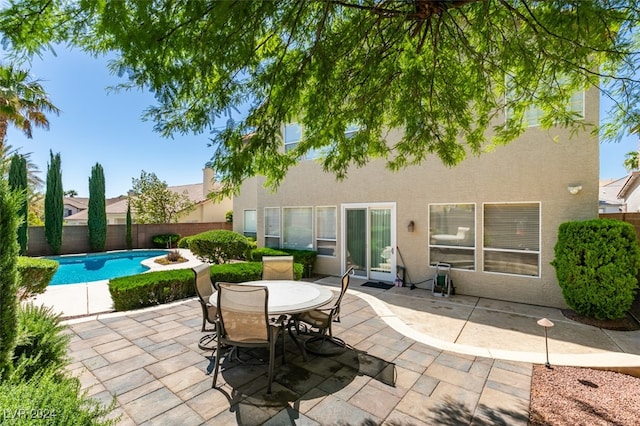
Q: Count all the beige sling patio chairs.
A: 4